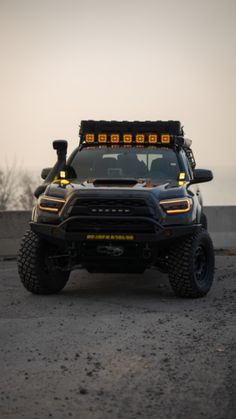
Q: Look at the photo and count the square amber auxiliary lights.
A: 7